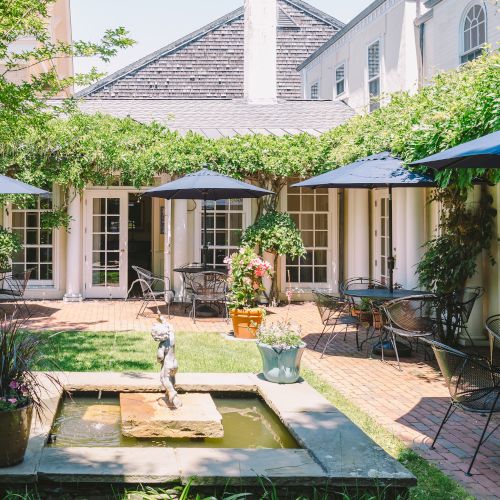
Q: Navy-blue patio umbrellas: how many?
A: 4